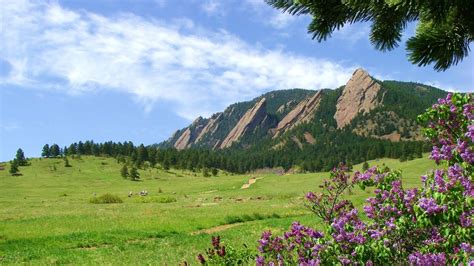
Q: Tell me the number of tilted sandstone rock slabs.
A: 5